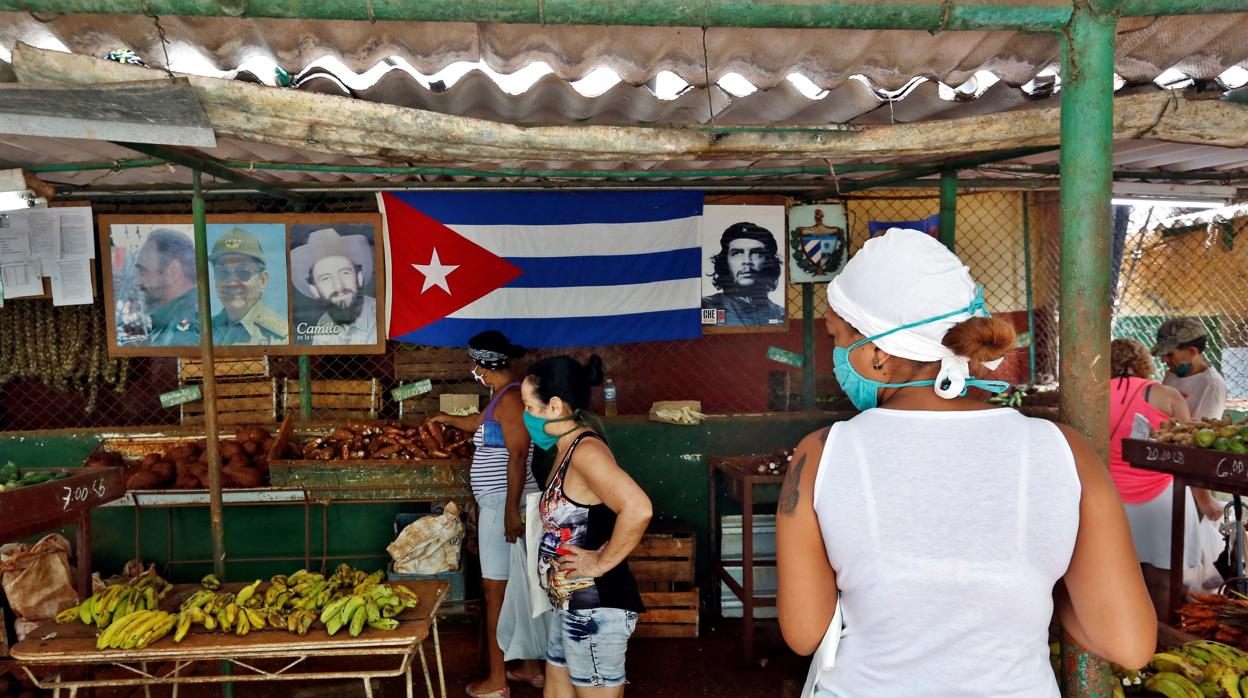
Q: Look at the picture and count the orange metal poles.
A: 0